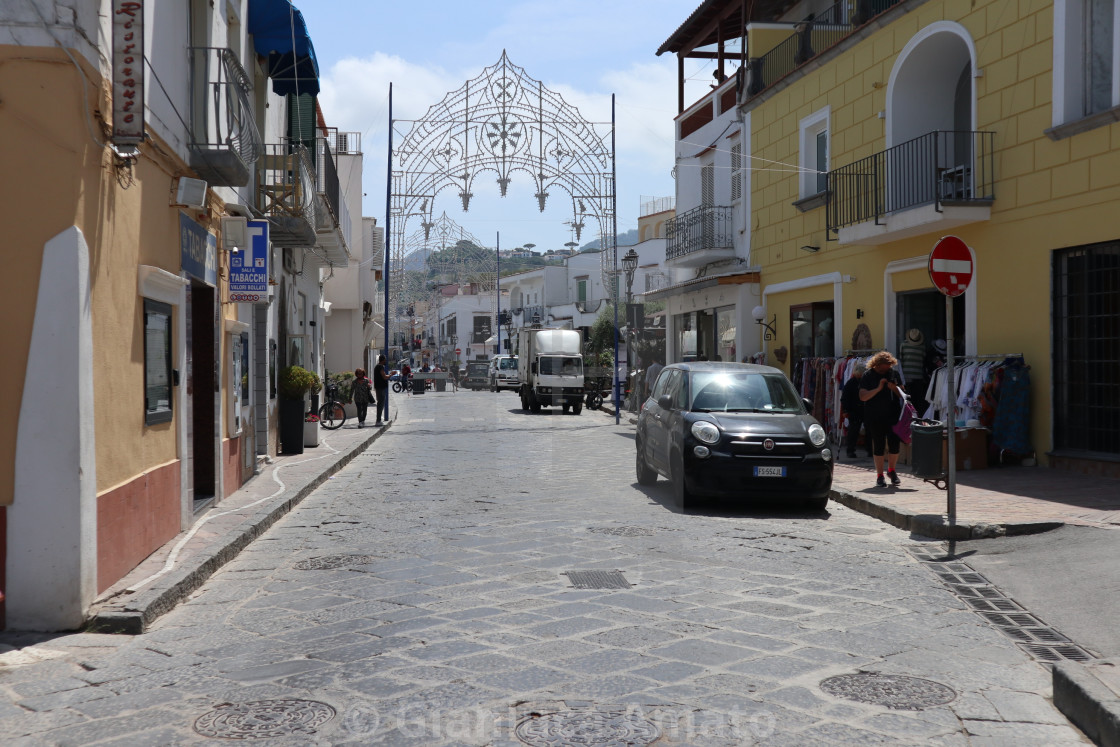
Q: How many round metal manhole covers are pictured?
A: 5